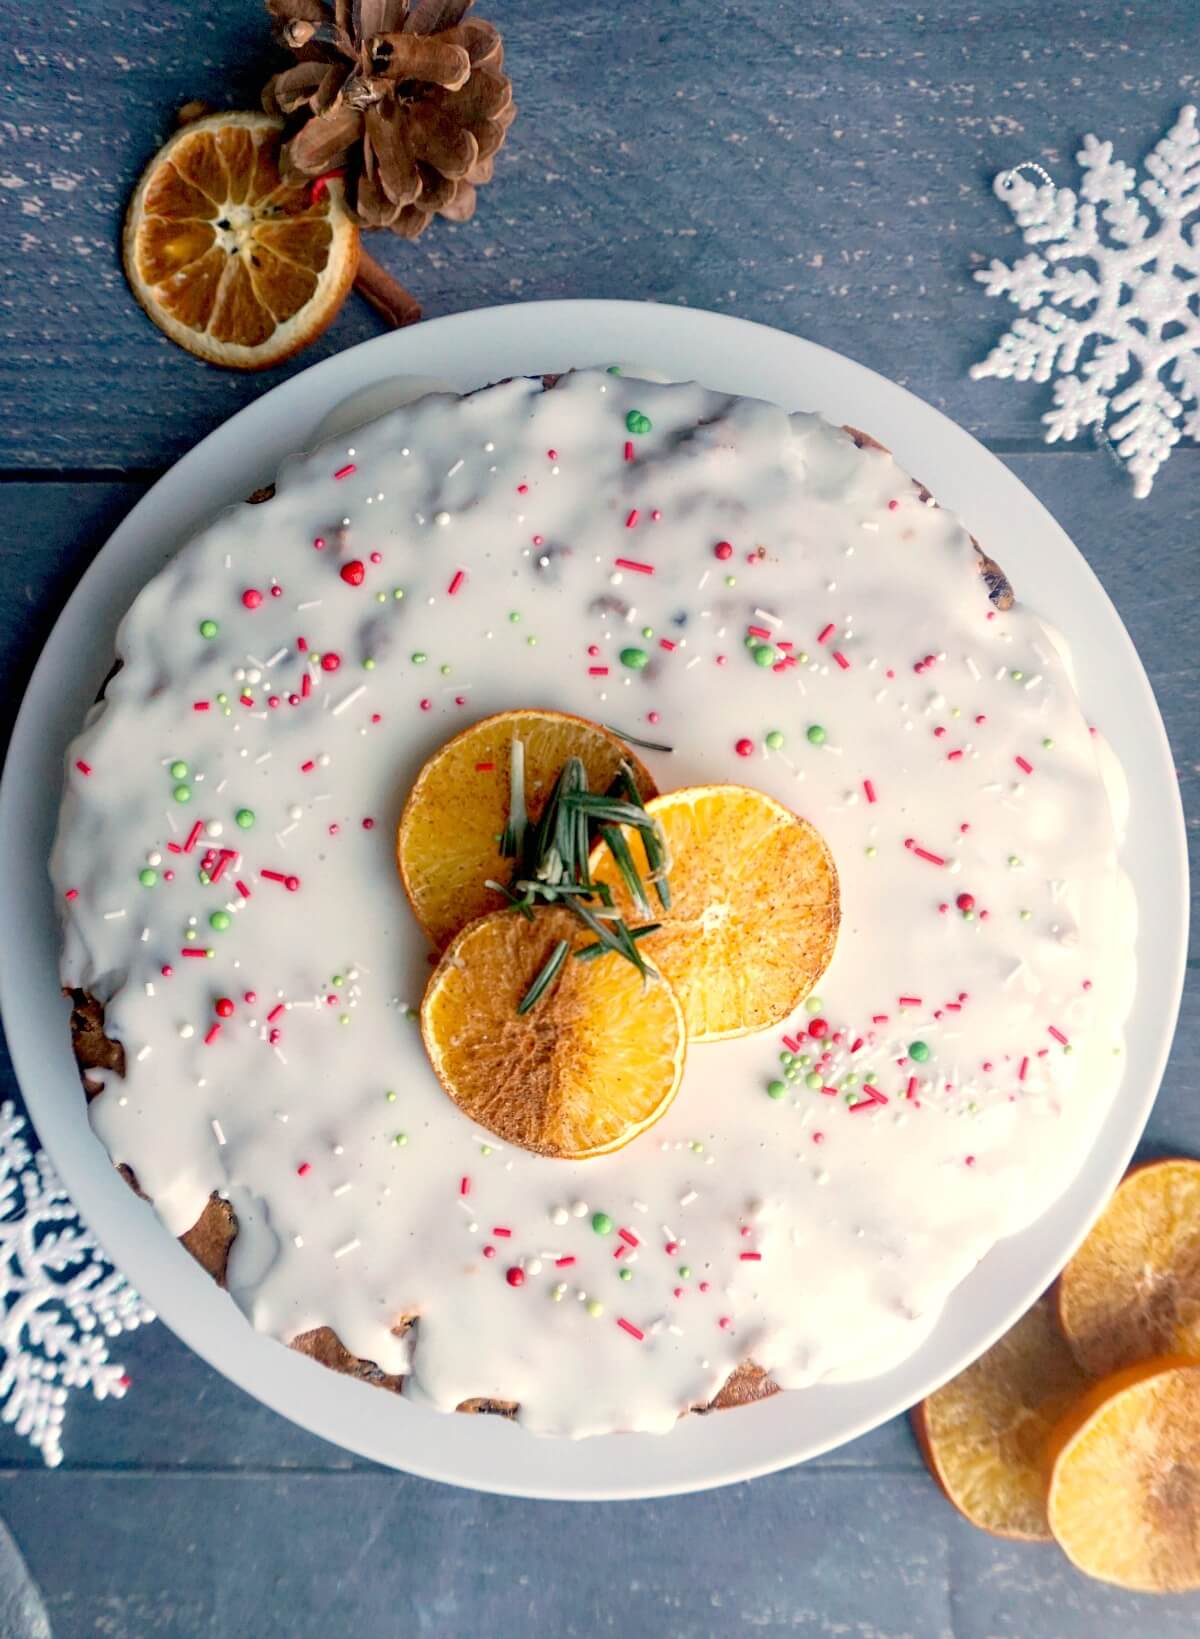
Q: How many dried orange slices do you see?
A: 7